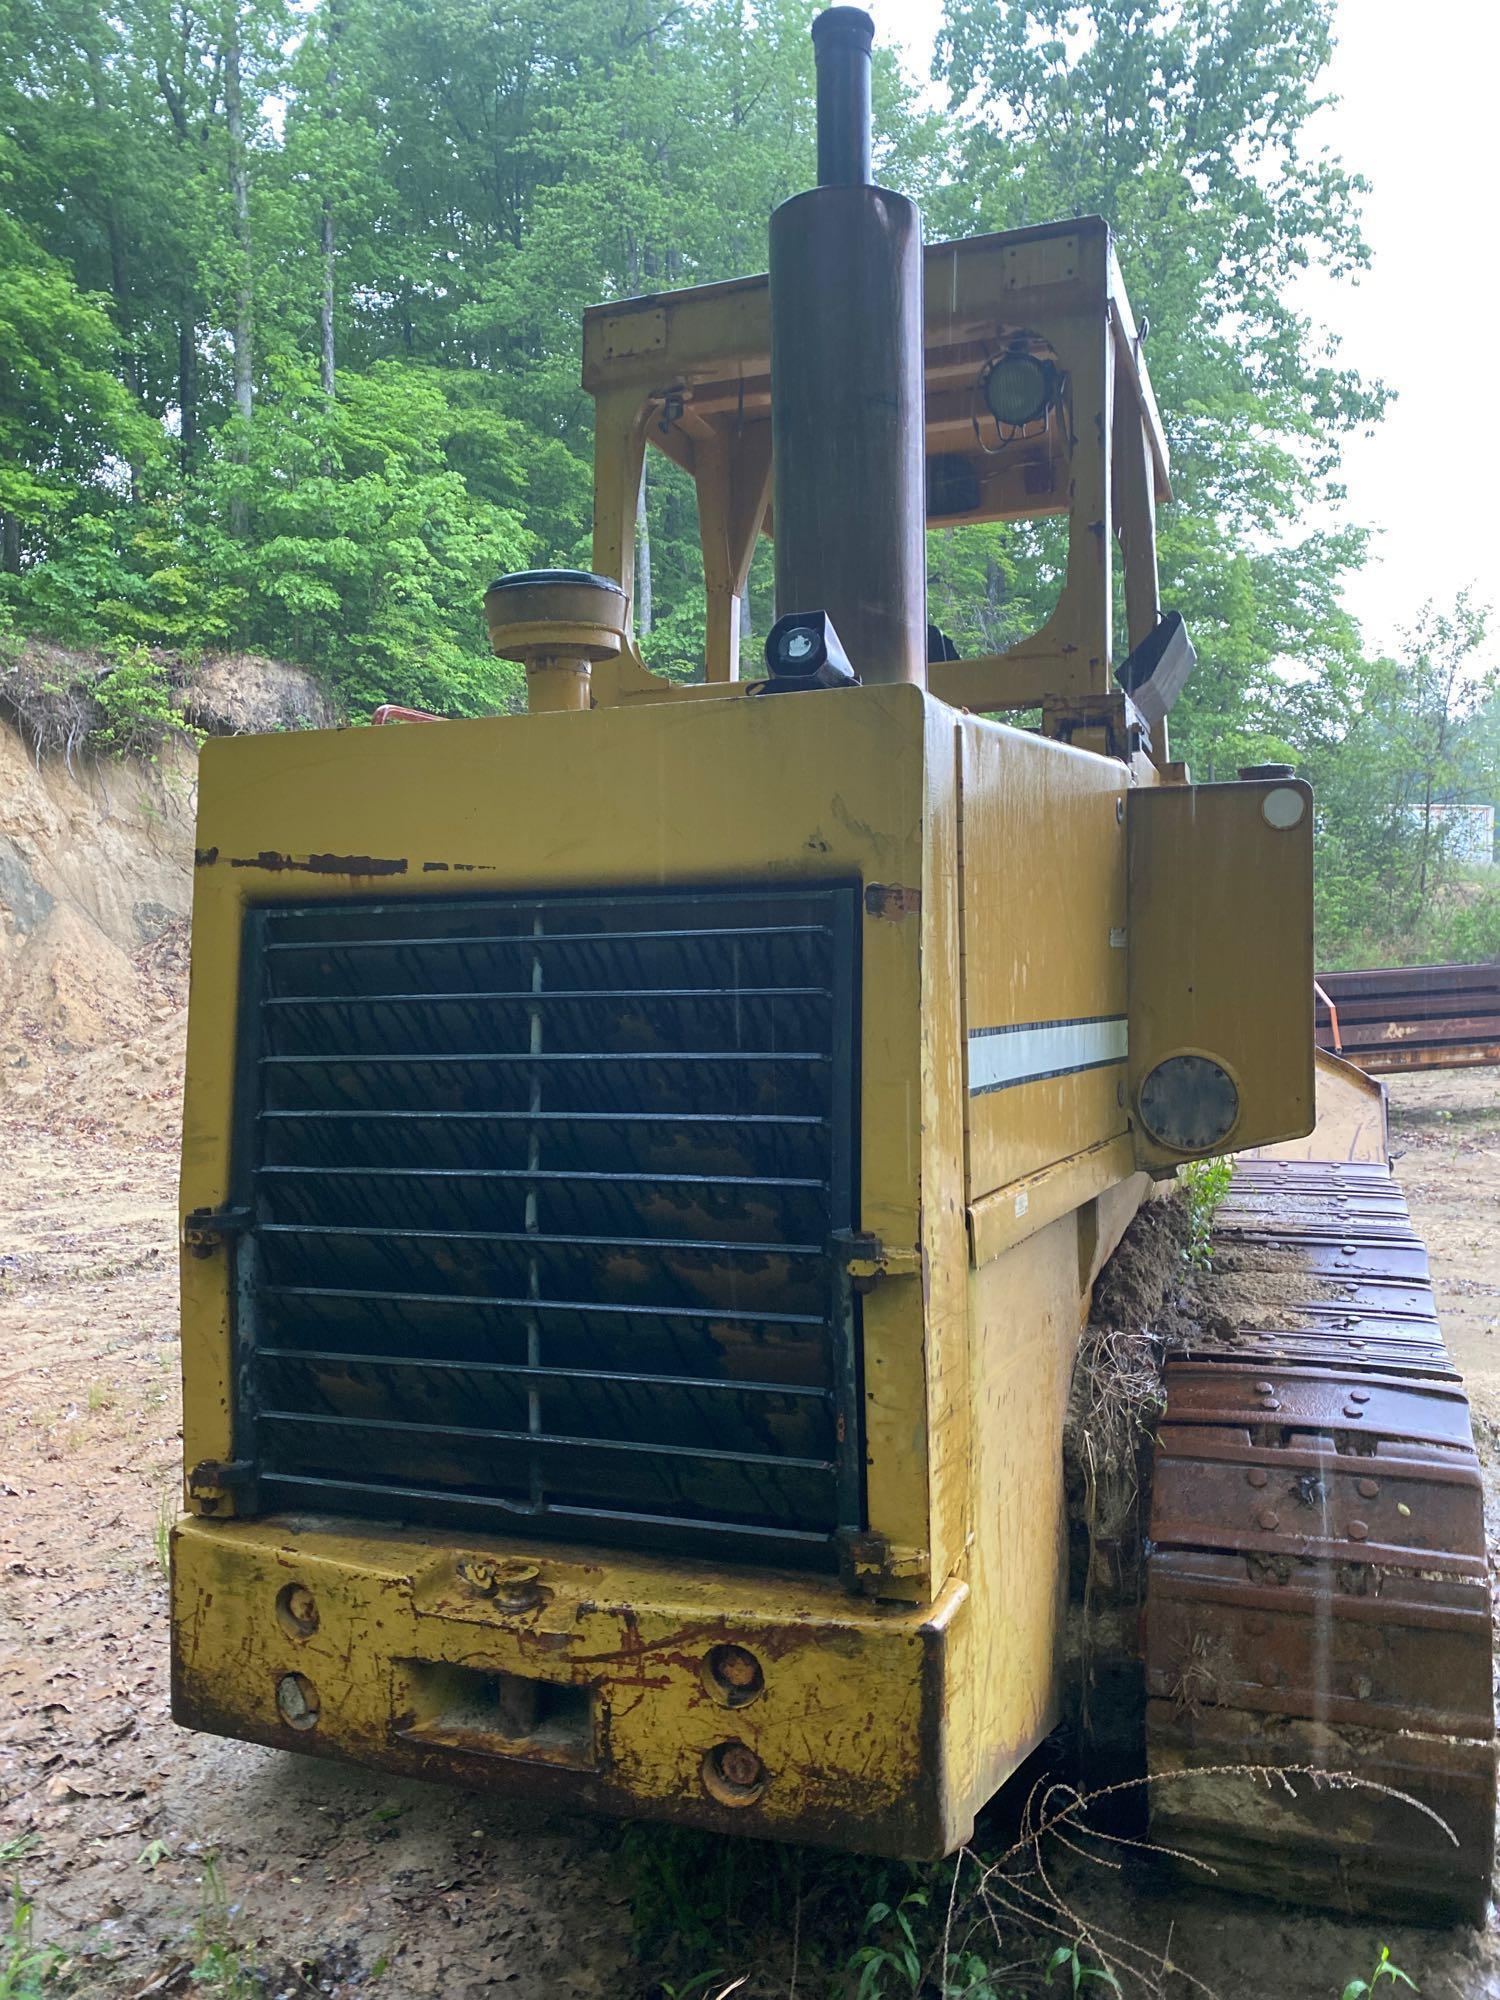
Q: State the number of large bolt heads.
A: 4